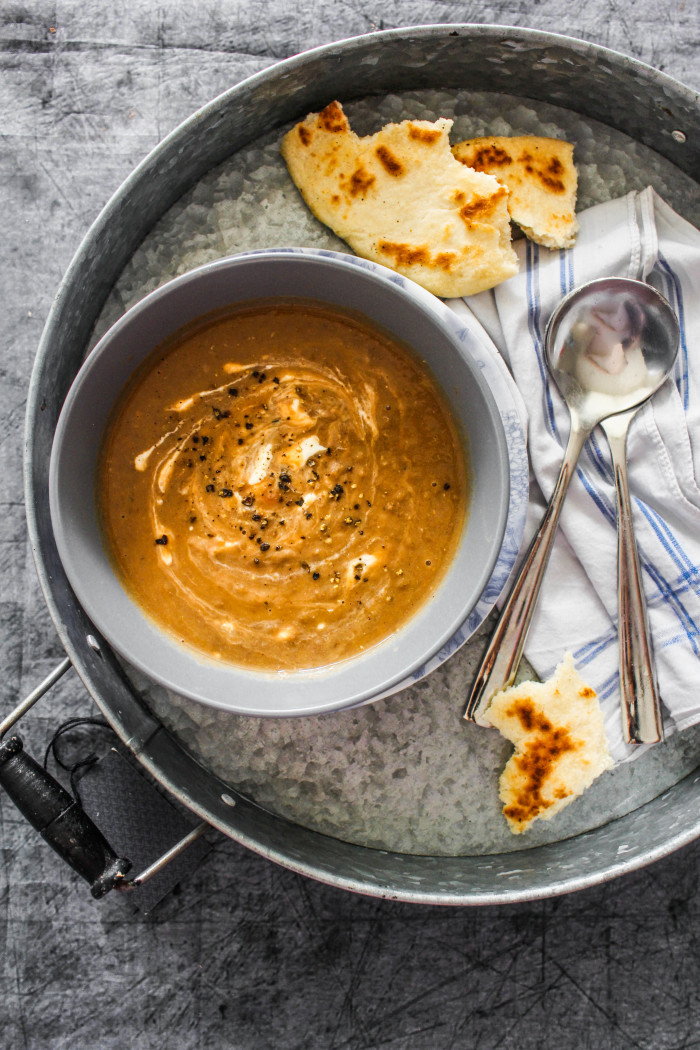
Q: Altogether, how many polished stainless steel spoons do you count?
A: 2